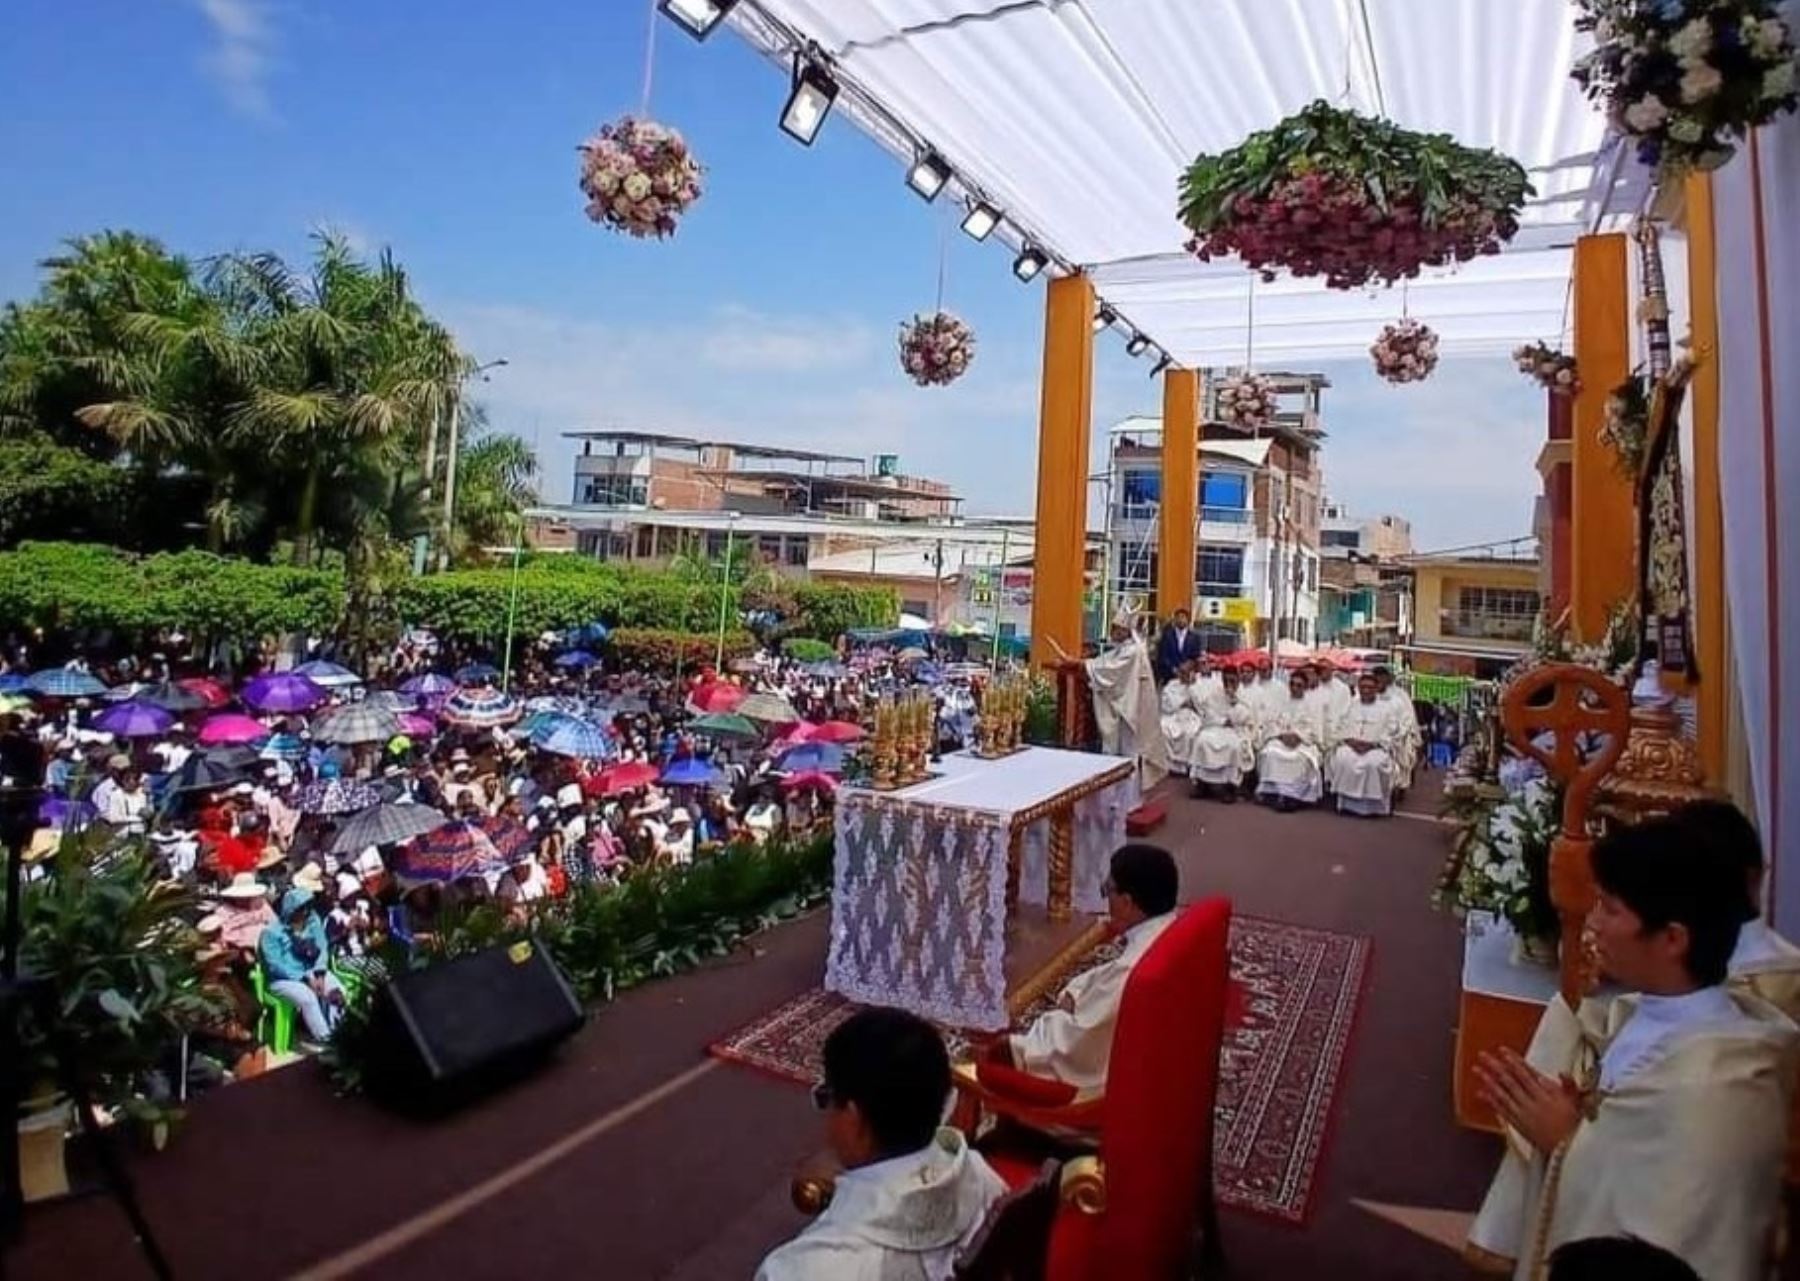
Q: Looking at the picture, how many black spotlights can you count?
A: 8